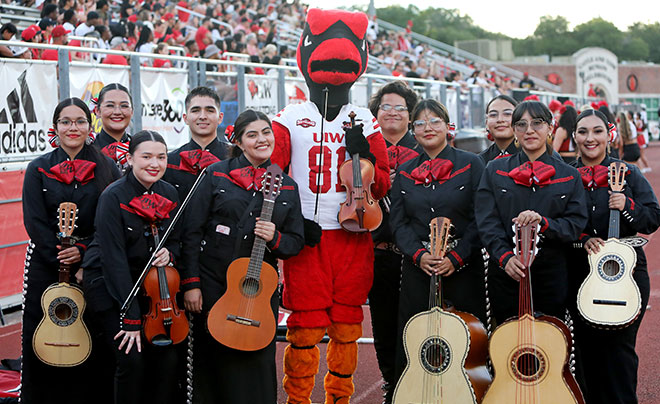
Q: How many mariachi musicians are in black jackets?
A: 10